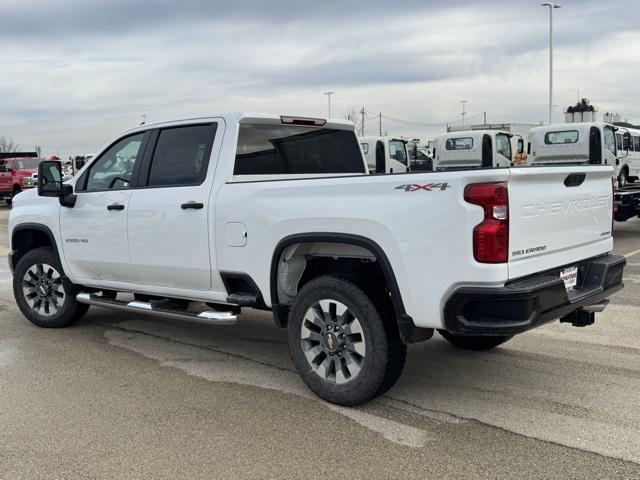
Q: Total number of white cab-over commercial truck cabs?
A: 3